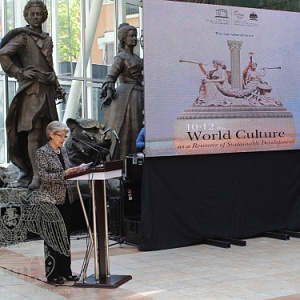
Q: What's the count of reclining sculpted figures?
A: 2